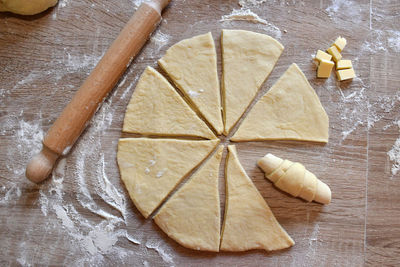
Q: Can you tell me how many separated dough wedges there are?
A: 7